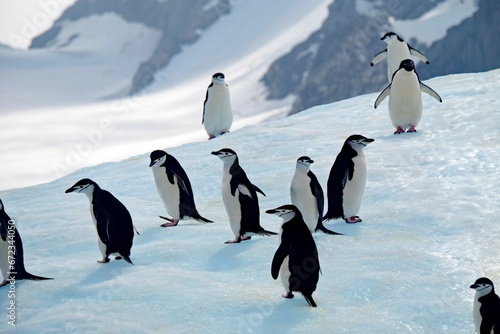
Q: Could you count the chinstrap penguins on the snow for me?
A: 11